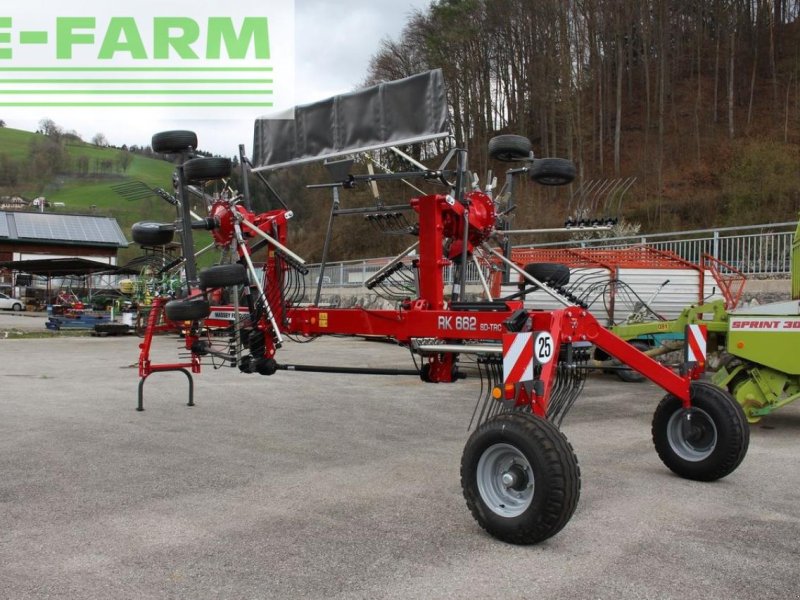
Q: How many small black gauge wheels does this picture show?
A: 8